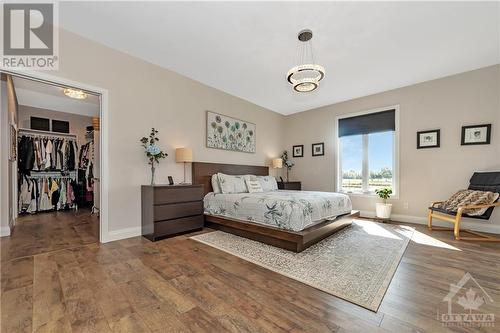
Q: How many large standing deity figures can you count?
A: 0